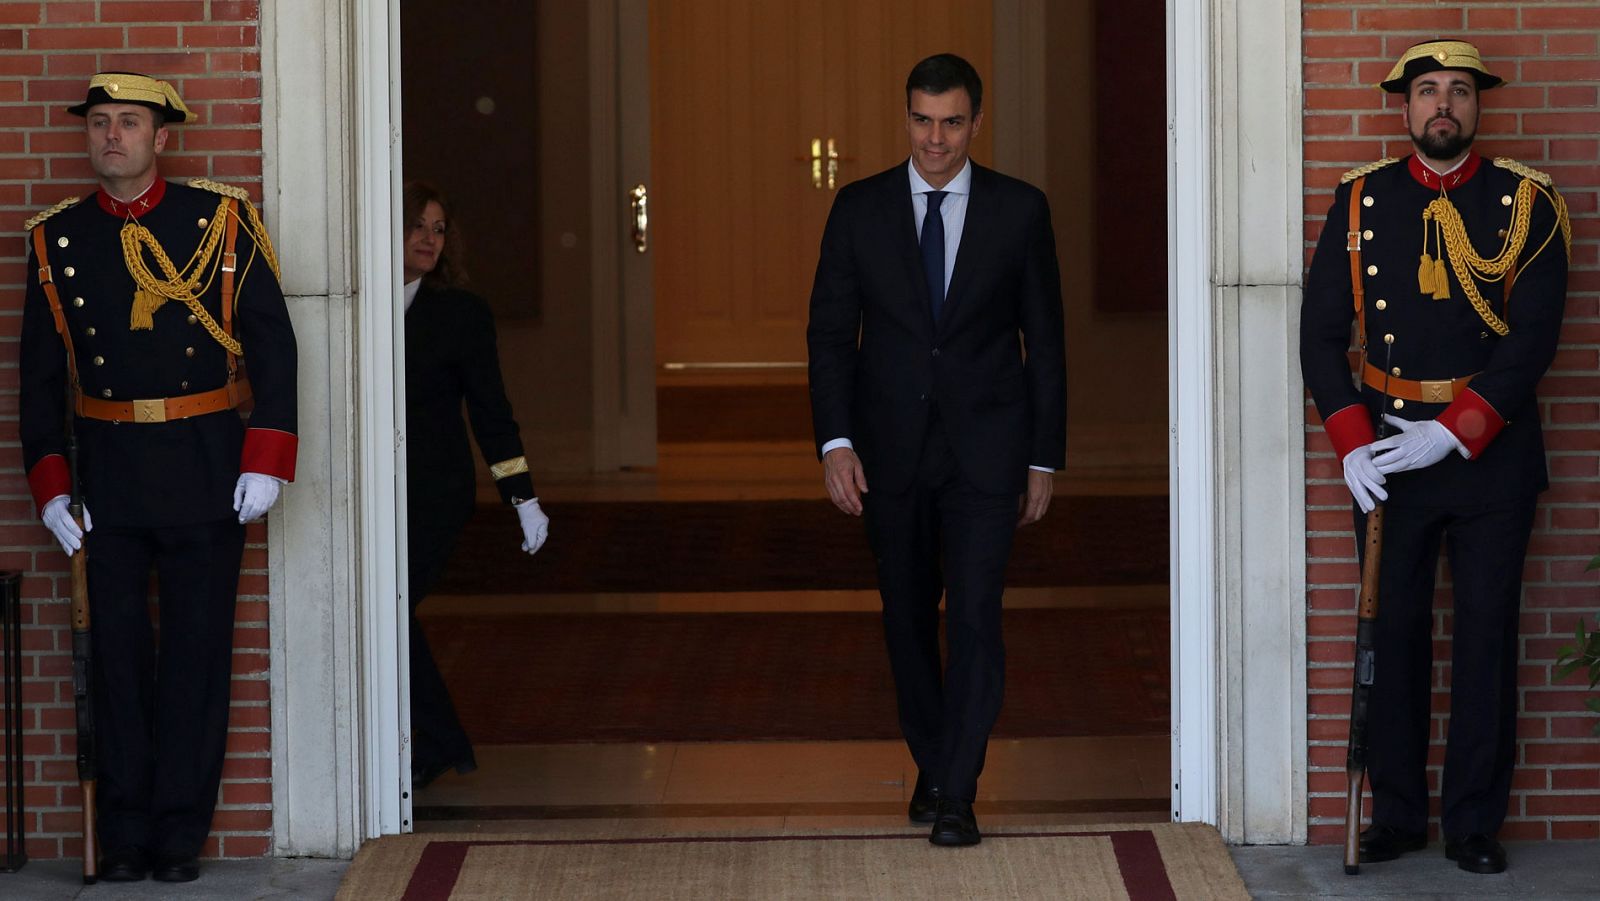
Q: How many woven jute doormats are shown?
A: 1